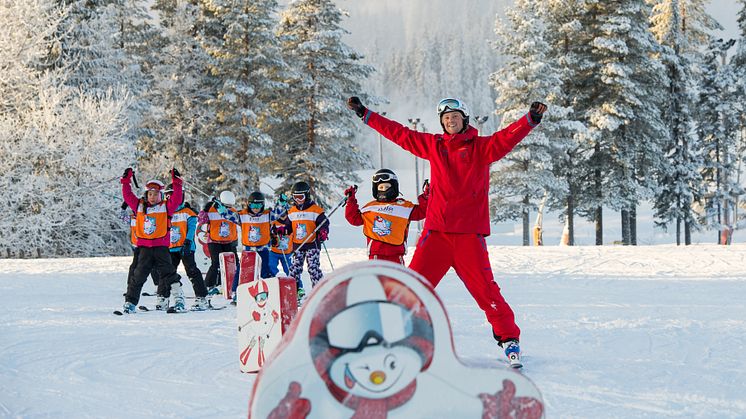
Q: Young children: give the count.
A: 8